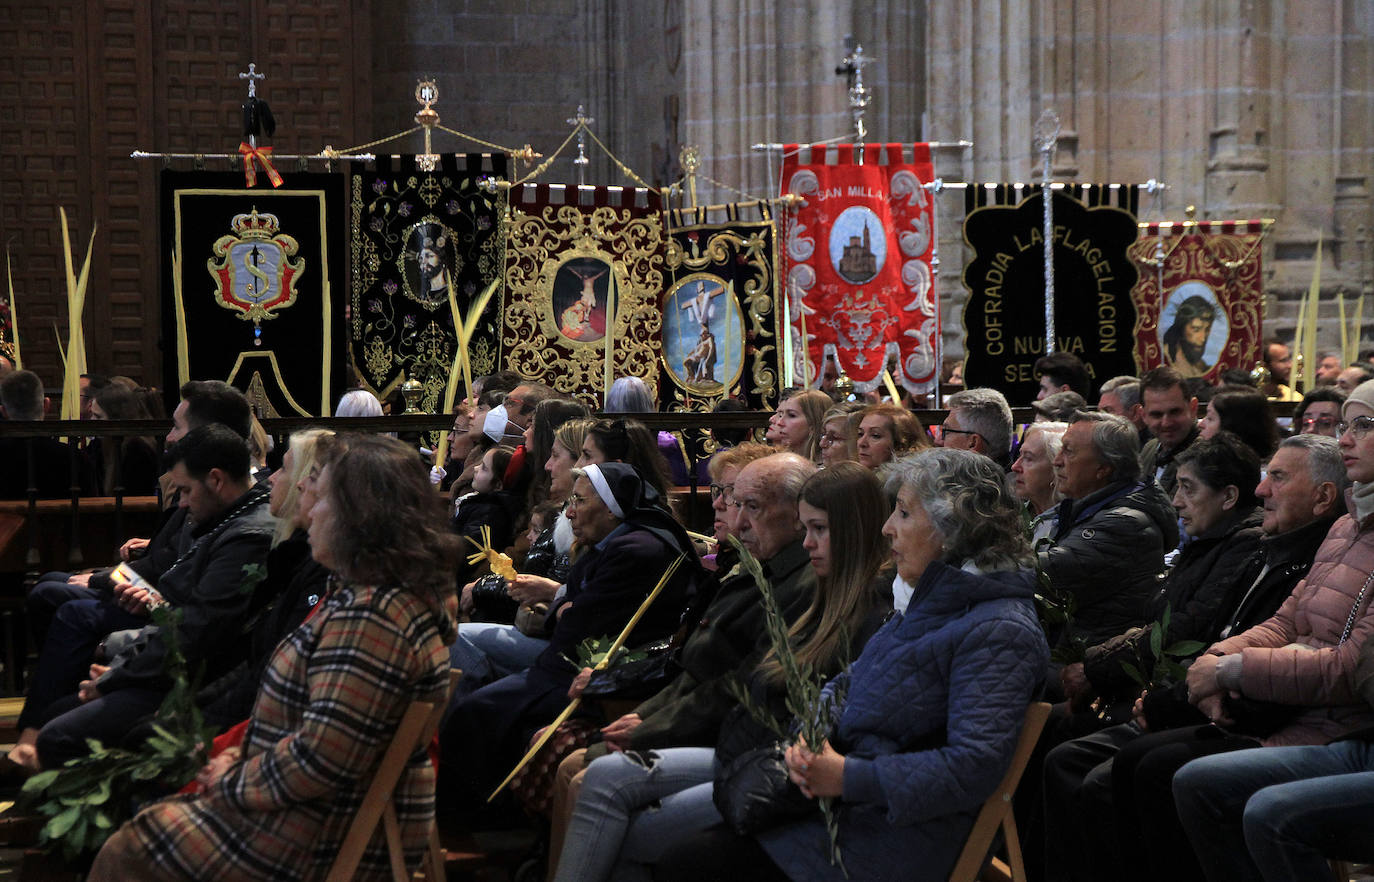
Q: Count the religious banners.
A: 7